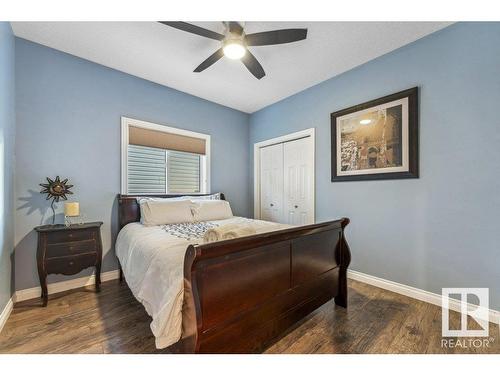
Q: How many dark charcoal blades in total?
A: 5